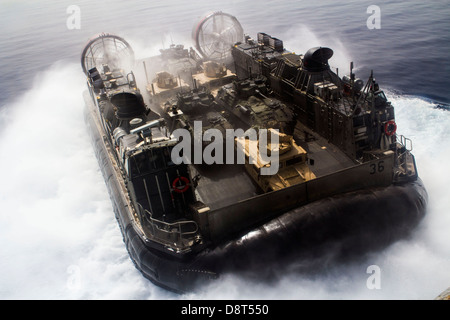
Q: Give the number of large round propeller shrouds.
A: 2